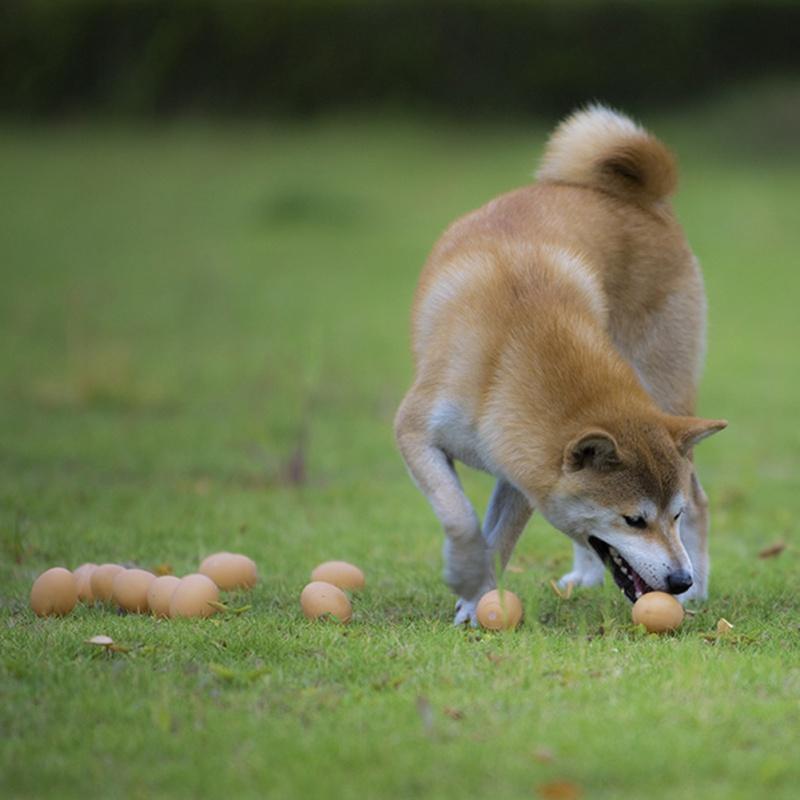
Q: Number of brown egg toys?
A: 11